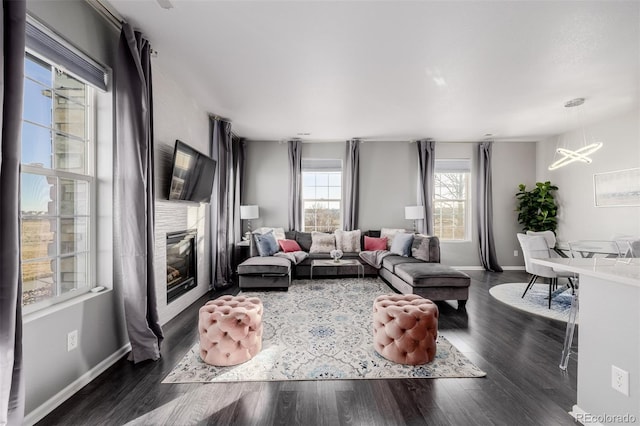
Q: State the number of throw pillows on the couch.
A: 8